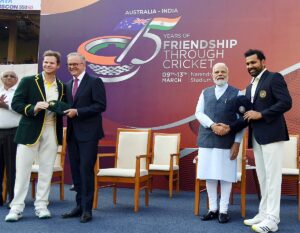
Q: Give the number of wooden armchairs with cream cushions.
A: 5